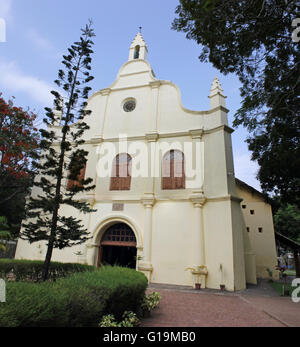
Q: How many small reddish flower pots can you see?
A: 2